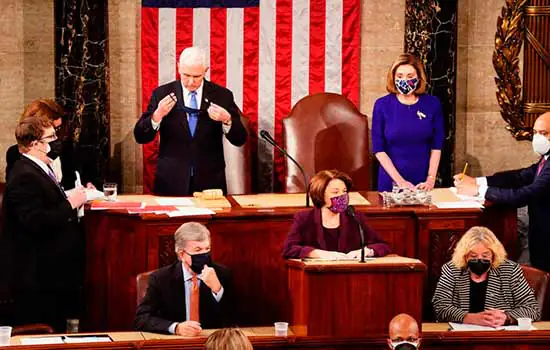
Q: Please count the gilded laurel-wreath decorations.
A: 1